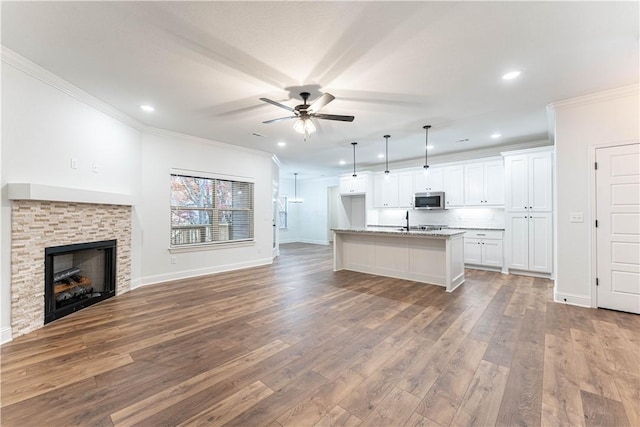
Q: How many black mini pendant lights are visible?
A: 3